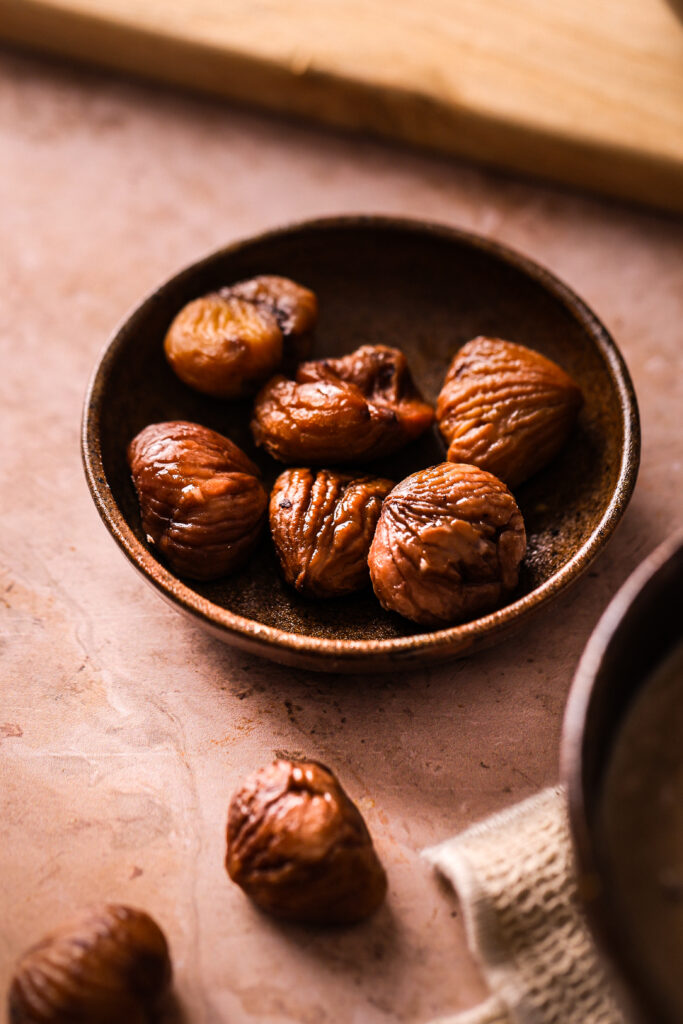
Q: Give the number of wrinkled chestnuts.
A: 8